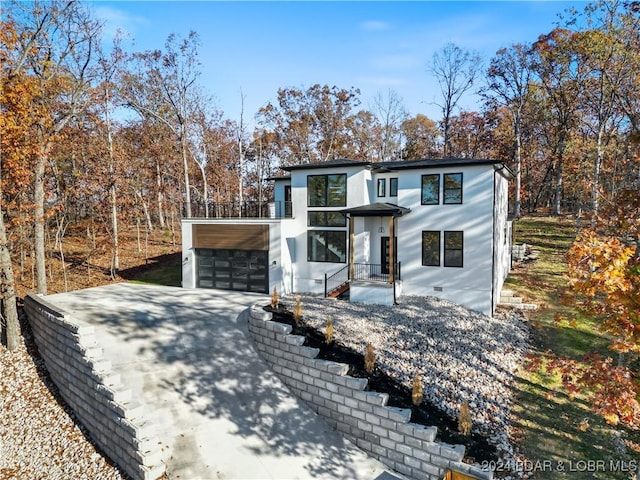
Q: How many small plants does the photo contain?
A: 6